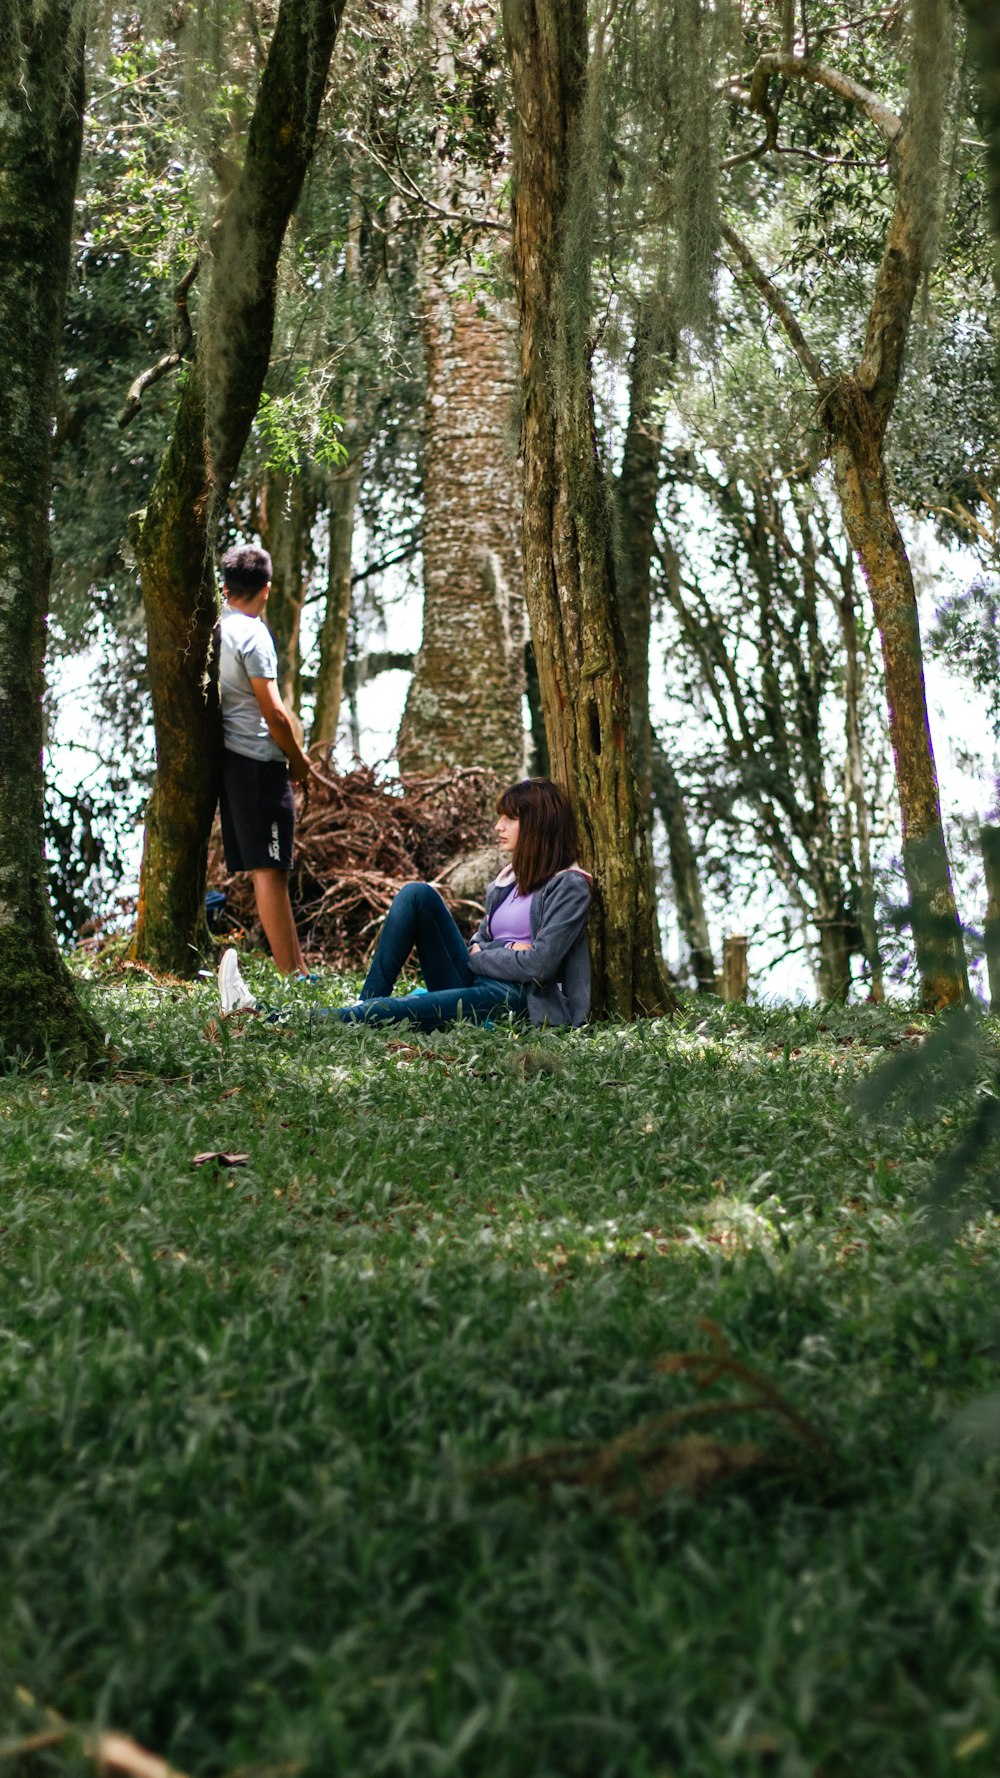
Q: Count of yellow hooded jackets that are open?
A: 0